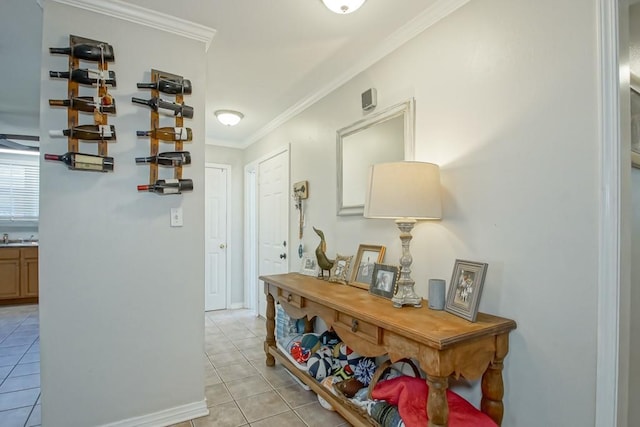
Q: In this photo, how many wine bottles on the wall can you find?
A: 10